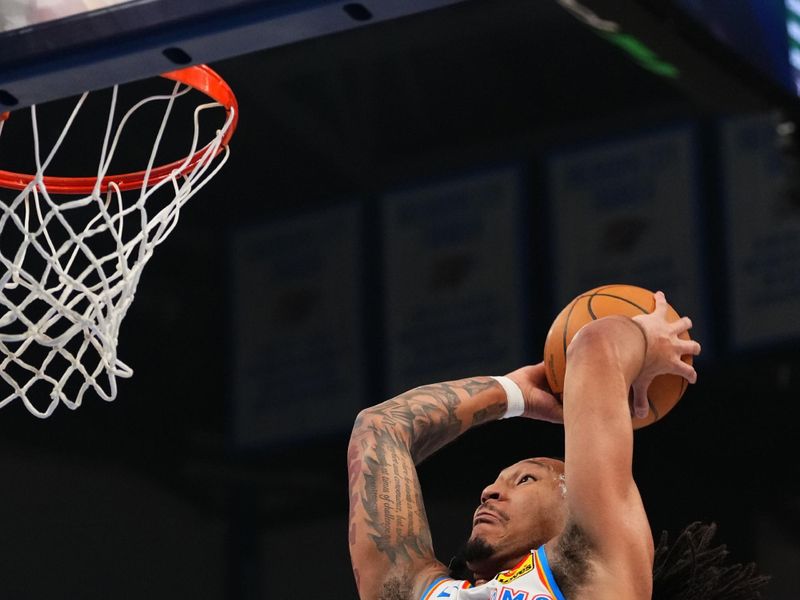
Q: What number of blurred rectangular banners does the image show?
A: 4